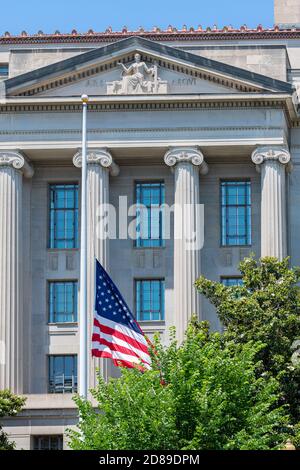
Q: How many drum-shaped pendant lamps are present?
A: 0